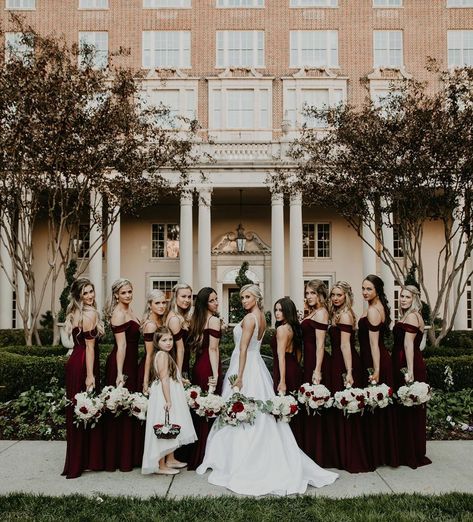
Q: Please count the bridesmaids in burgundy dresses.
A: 10